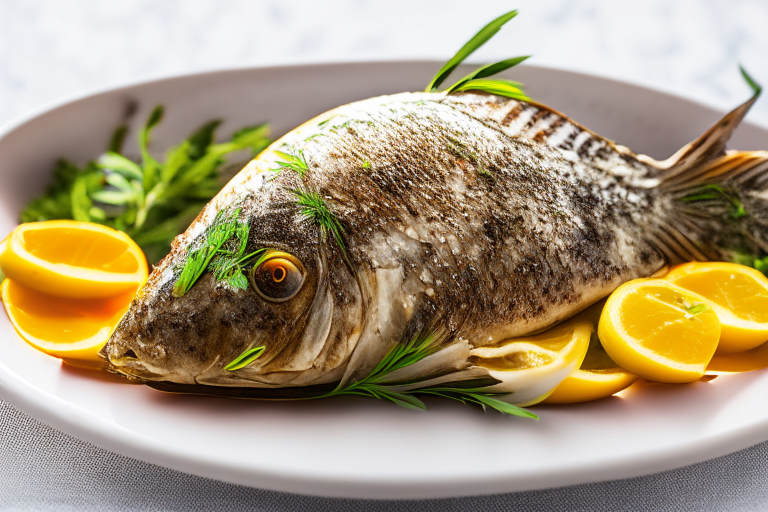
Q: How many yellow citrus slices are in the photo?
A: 6